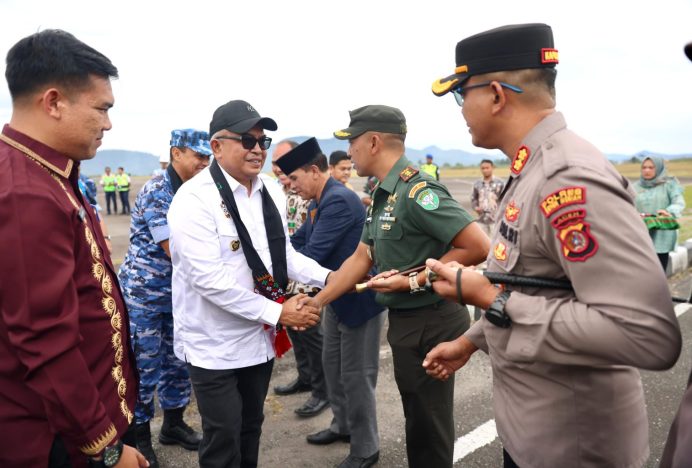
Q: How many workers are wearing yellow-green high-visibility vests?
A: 3